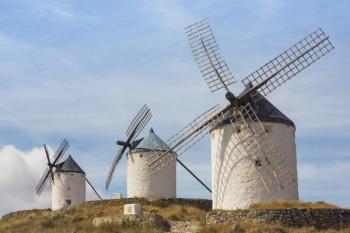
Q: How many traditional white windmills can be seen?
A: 3